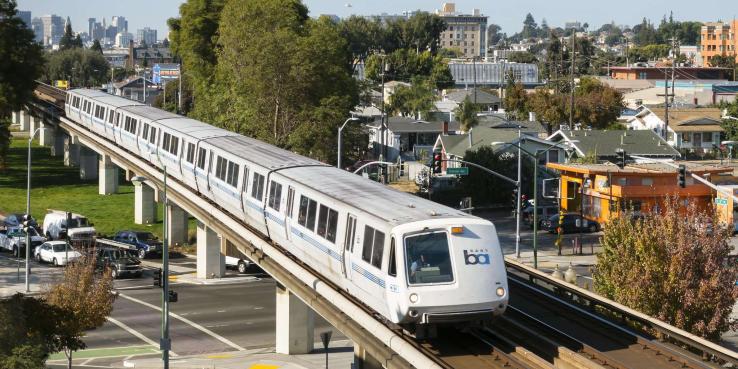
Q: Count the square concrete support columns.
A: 13